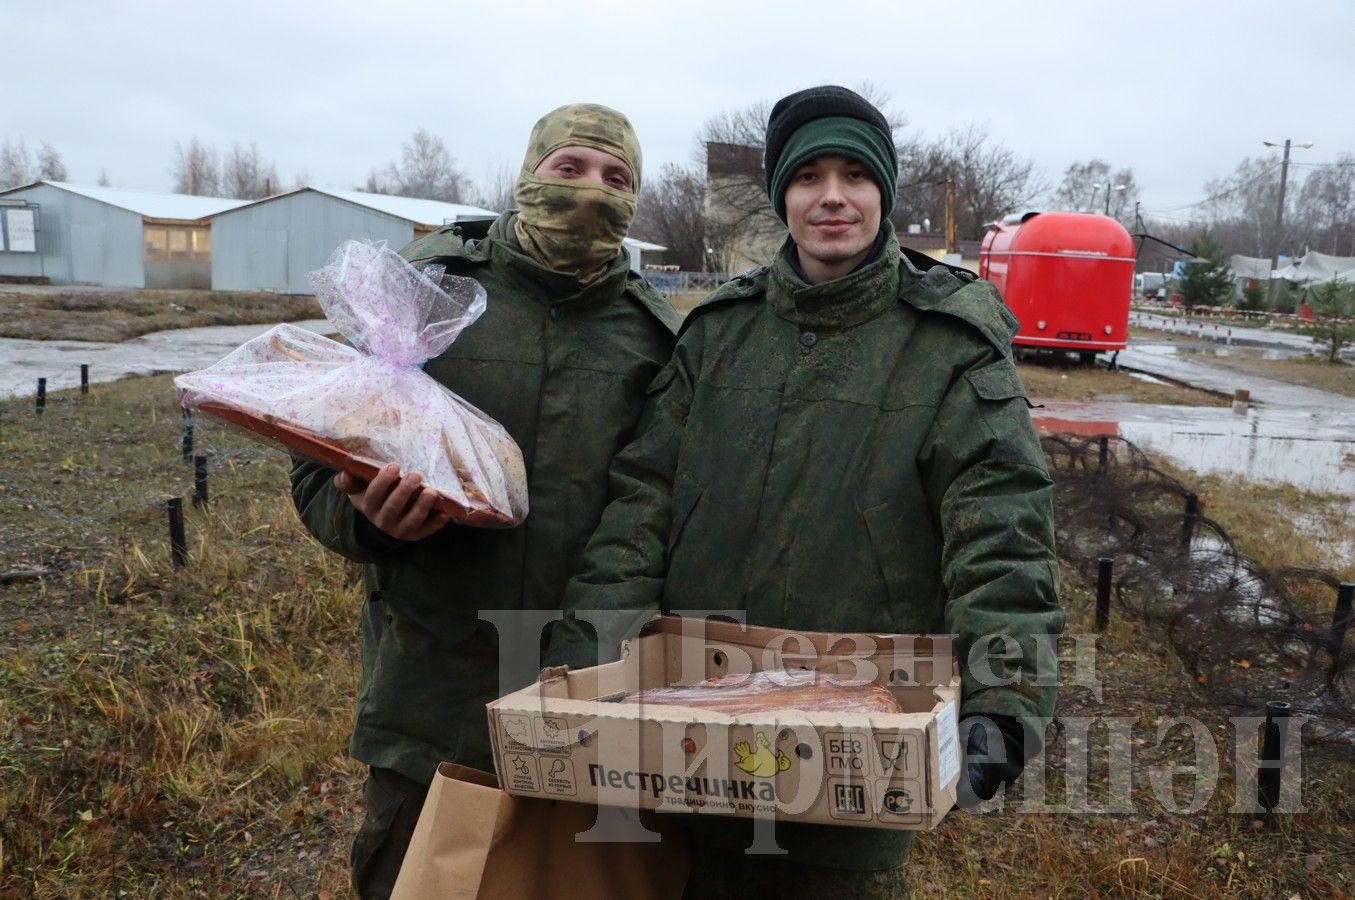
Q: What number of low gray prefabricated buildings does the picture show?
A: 2